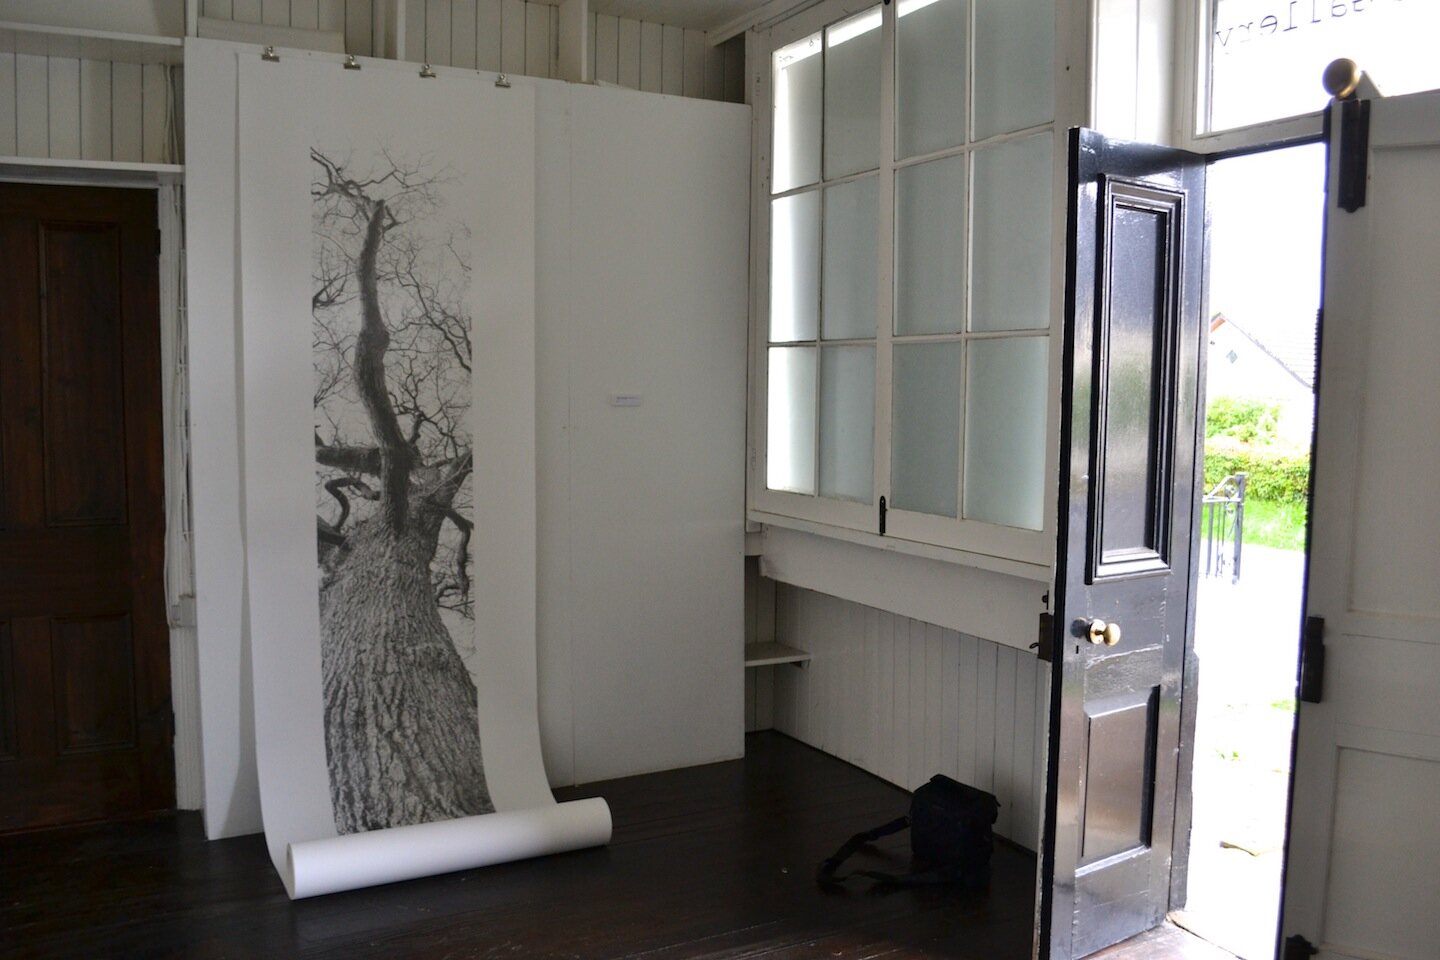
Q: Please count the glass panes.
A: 13